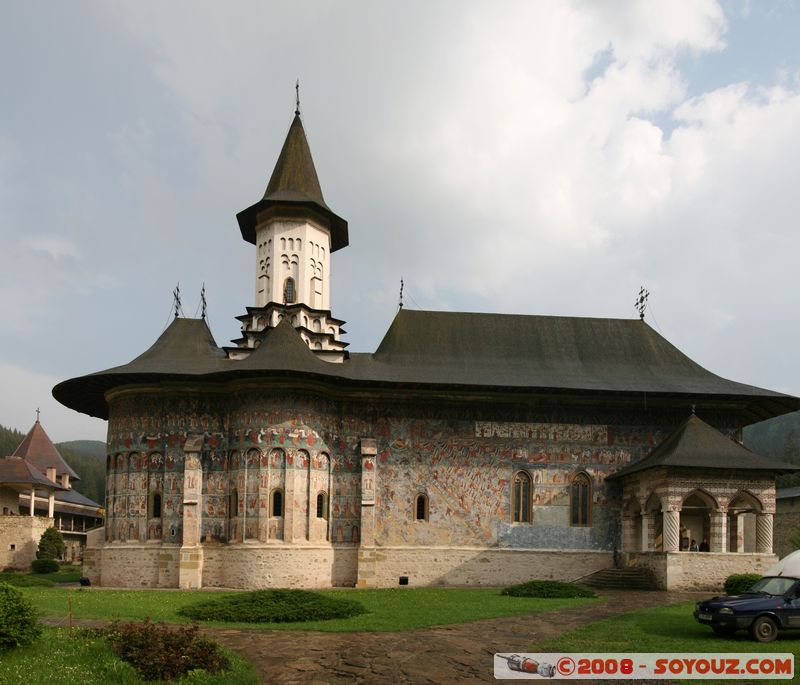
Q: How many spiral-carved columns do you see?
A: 2